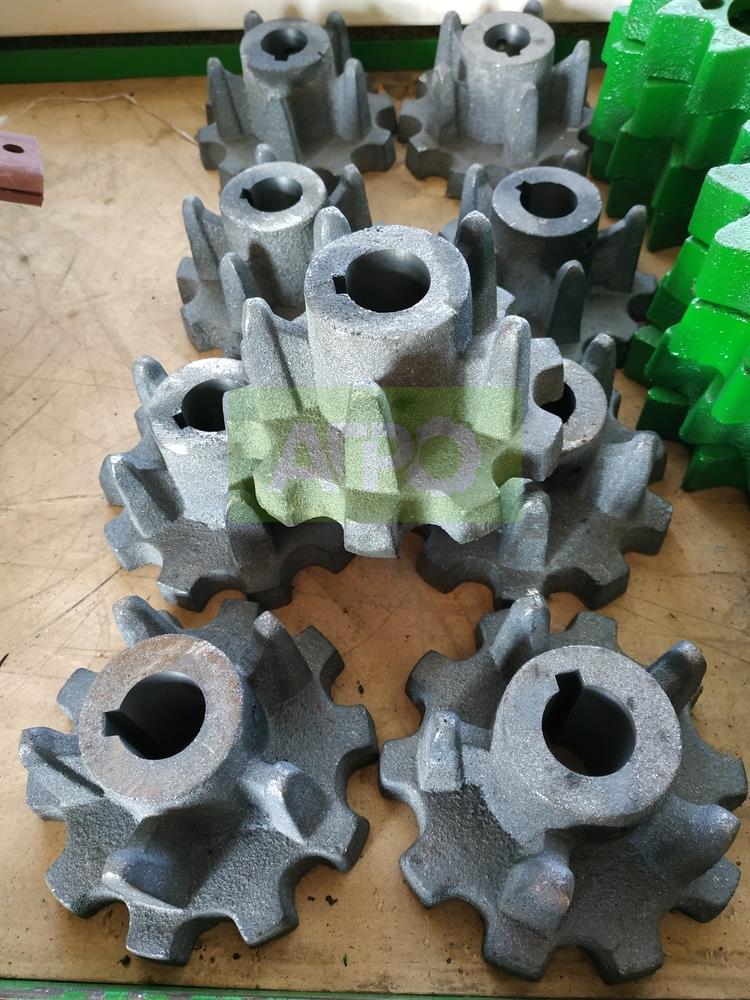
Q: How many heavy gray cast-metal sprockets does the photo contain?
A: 9